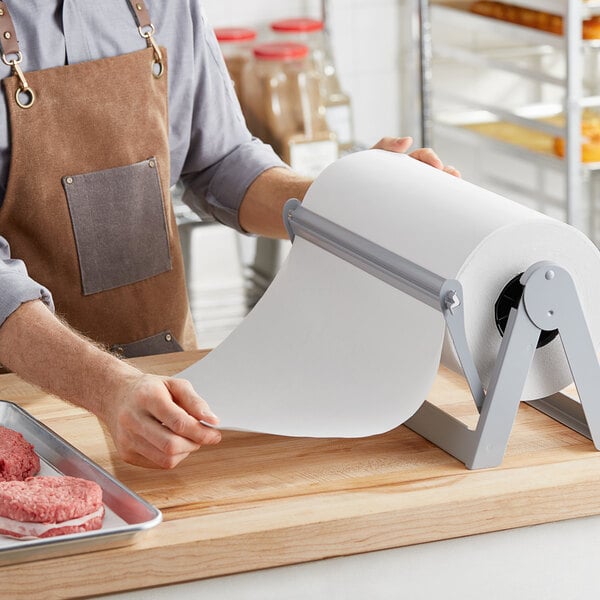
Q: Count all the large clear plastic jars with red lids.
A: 3